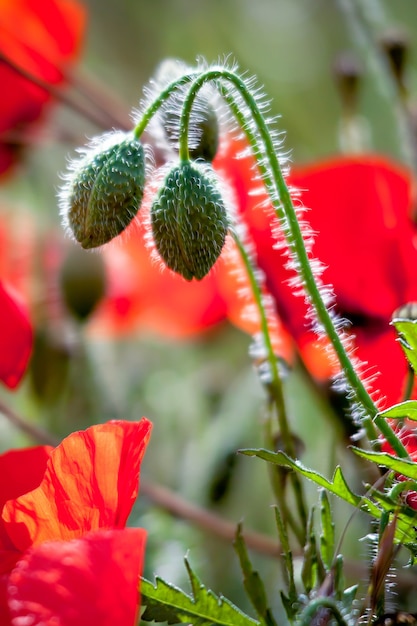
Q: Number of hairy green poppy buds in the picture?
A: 3